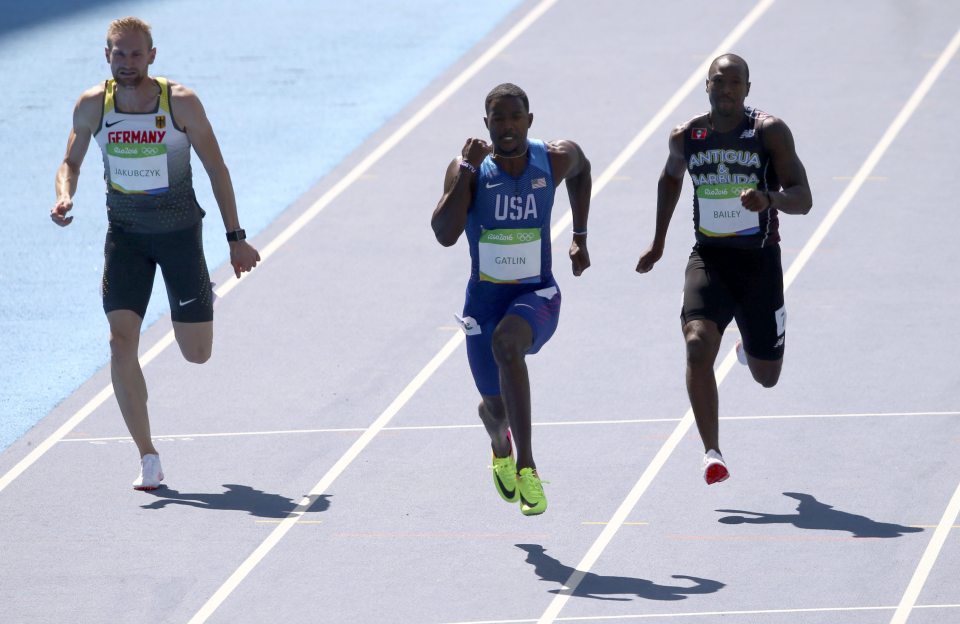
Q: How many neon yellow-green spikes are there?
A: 2